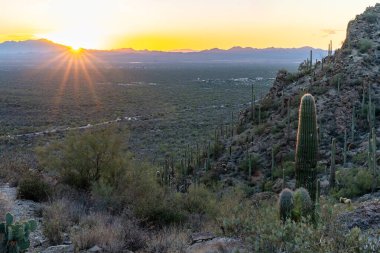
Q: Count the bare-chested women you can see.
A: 0